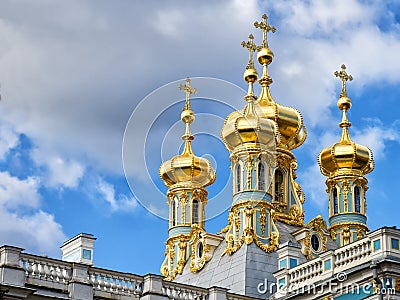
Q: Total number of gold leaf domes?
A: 4